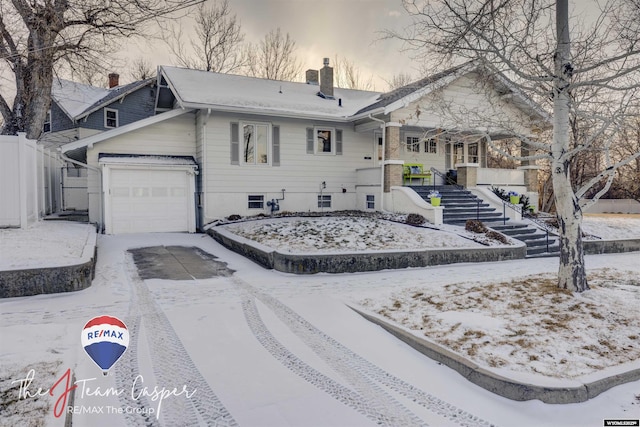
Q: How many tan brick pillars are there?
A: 3